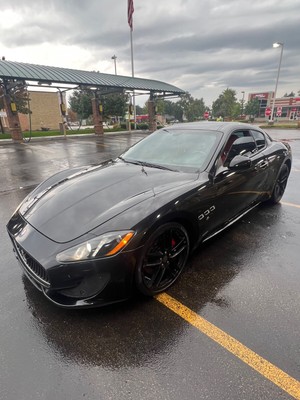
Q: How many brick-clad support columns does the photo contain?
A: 3